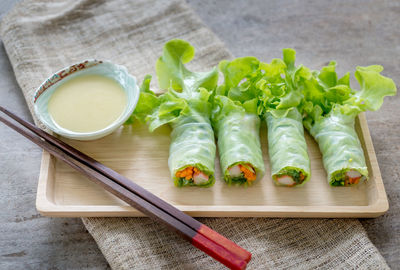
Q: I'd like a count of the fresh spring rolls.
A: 4